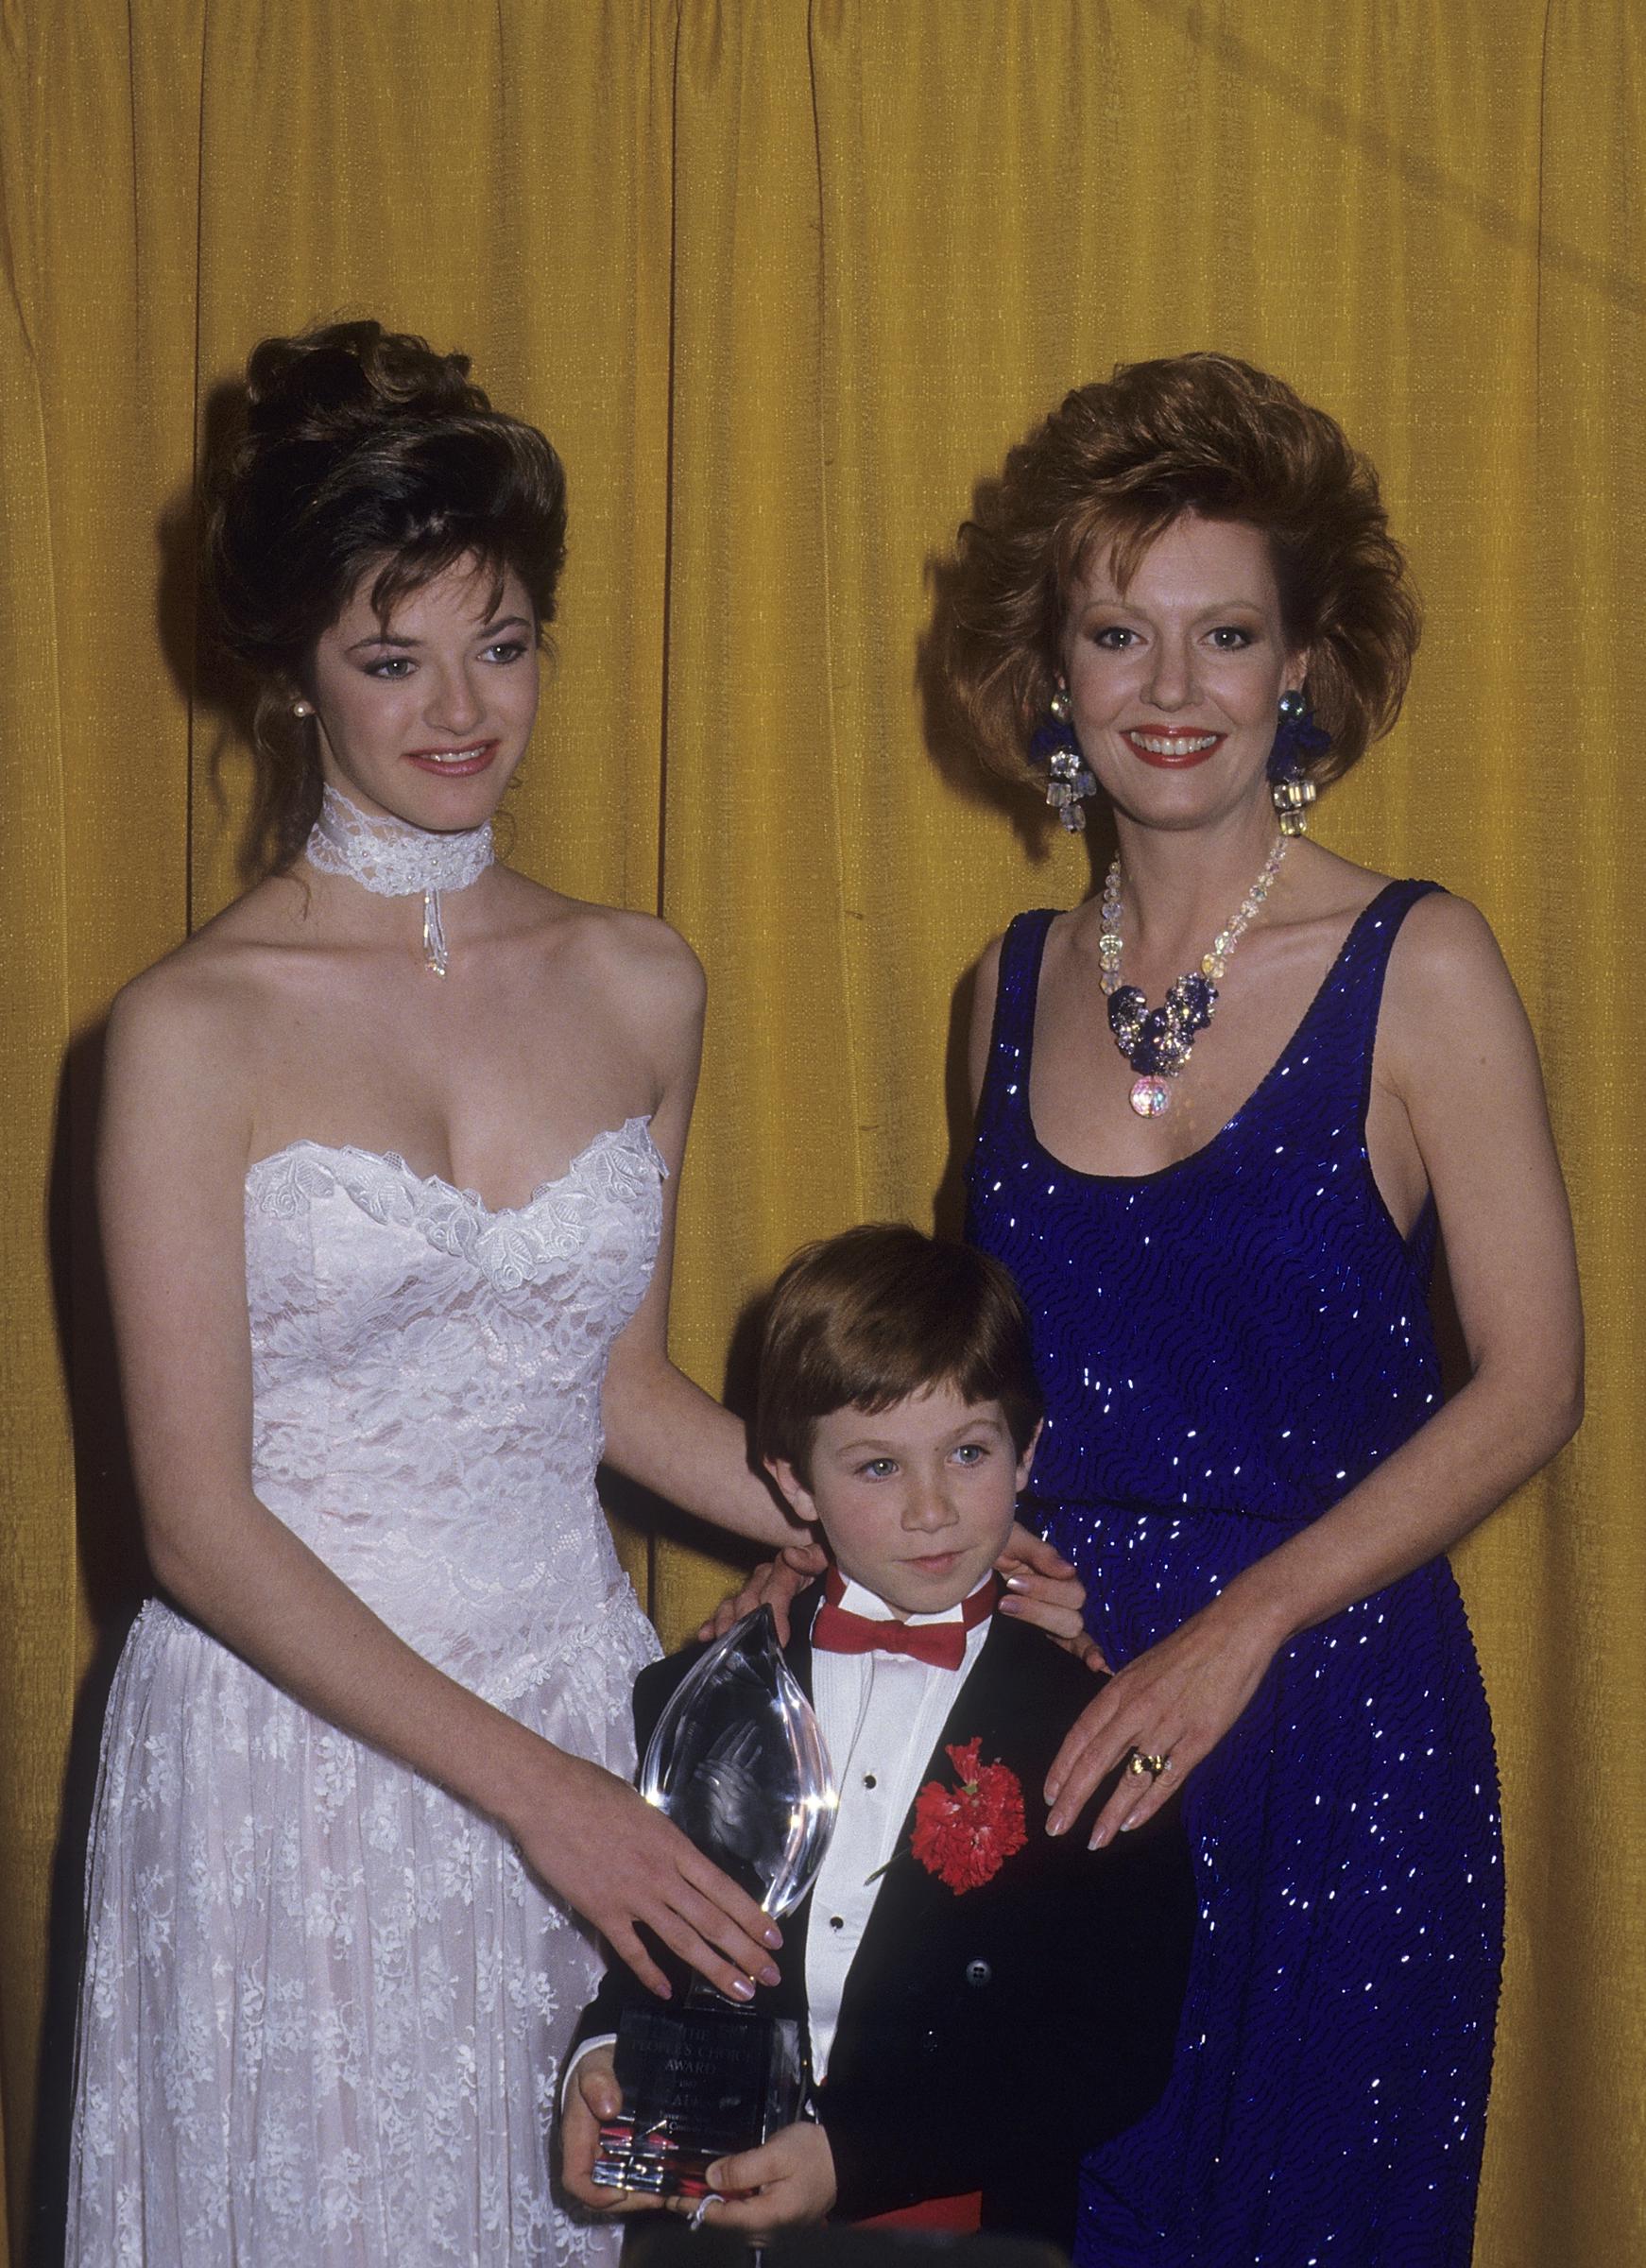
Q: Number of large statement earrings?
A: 2